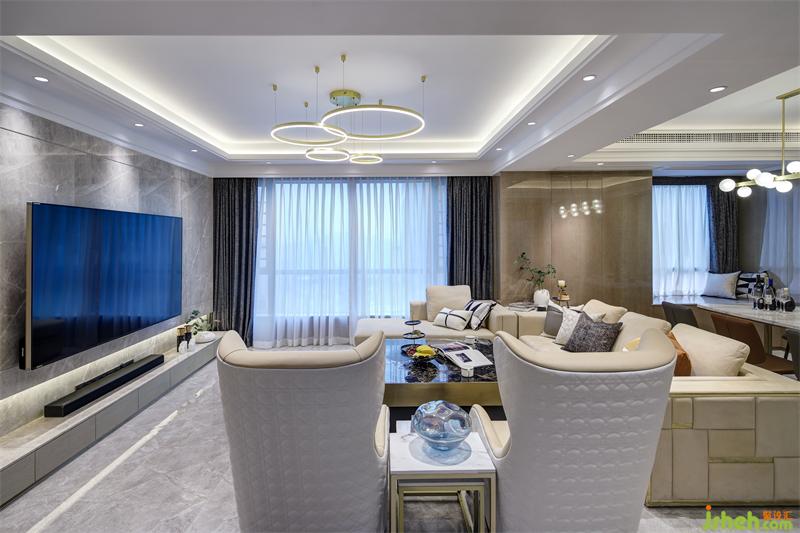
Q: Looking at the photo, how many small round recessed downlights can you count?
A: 11